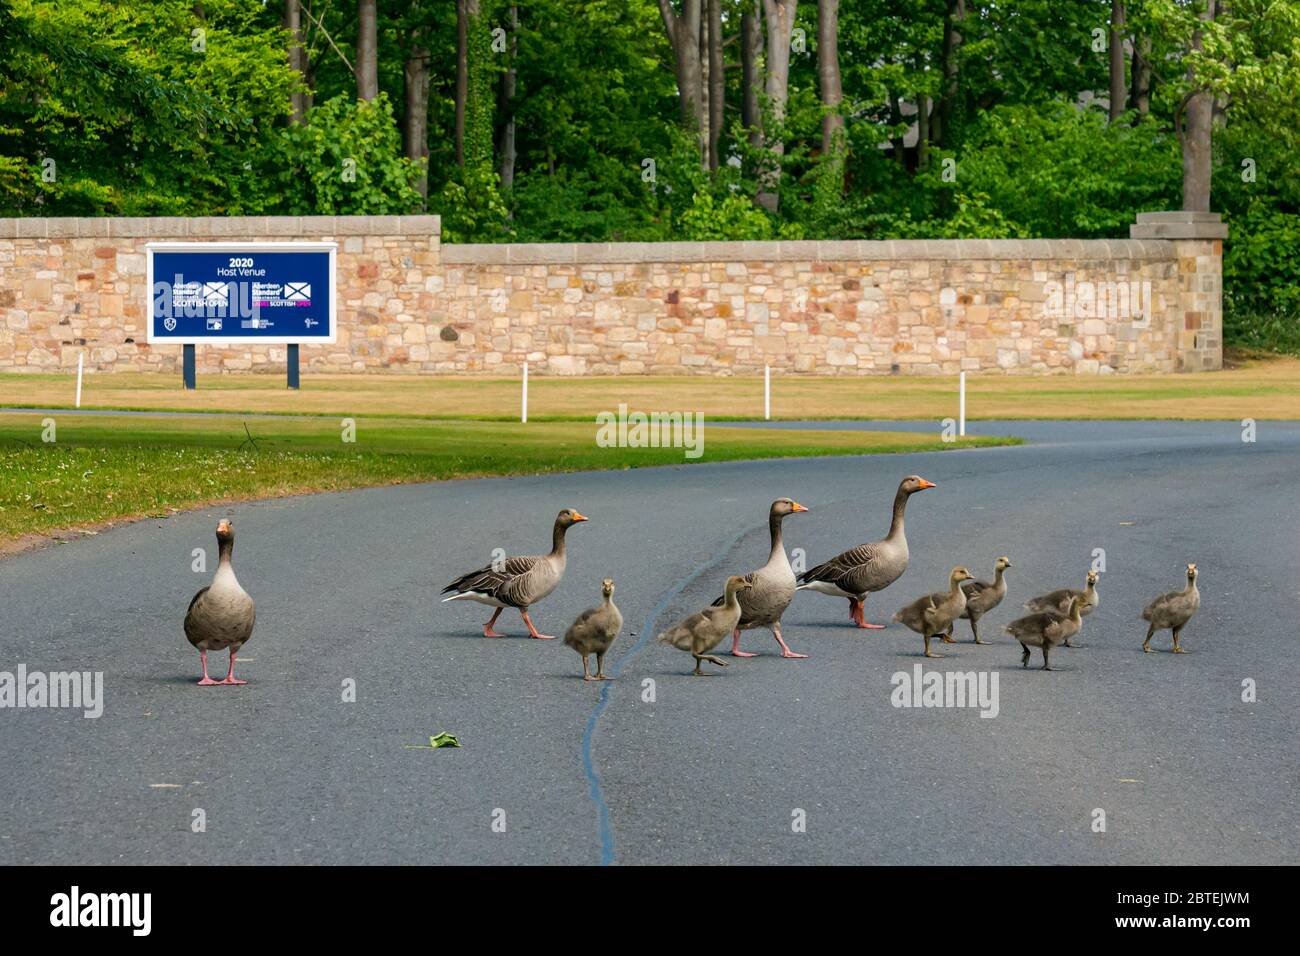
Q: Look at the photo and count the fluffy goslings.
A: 7